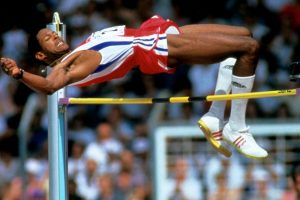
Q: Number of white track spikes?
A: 2